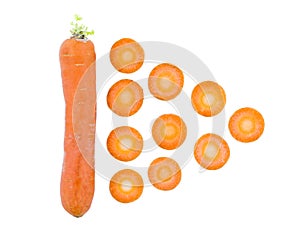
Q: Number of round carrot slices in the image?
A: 10